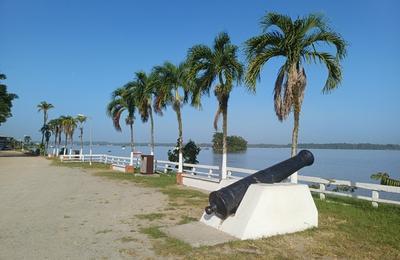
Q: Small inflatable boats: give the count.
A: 0